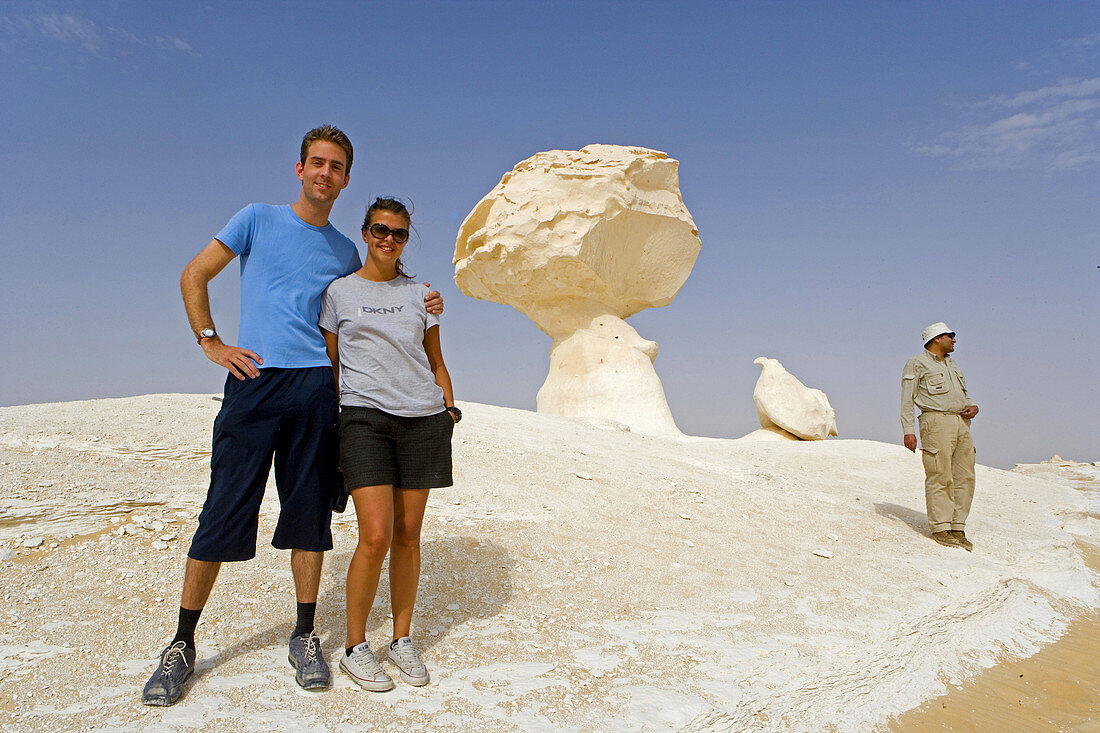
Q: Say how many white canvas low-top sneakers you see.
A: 2